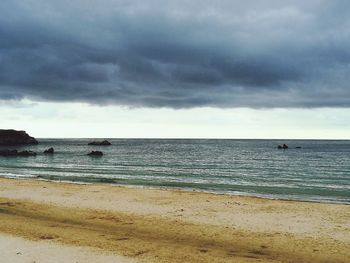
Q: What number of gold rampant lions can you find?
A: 0